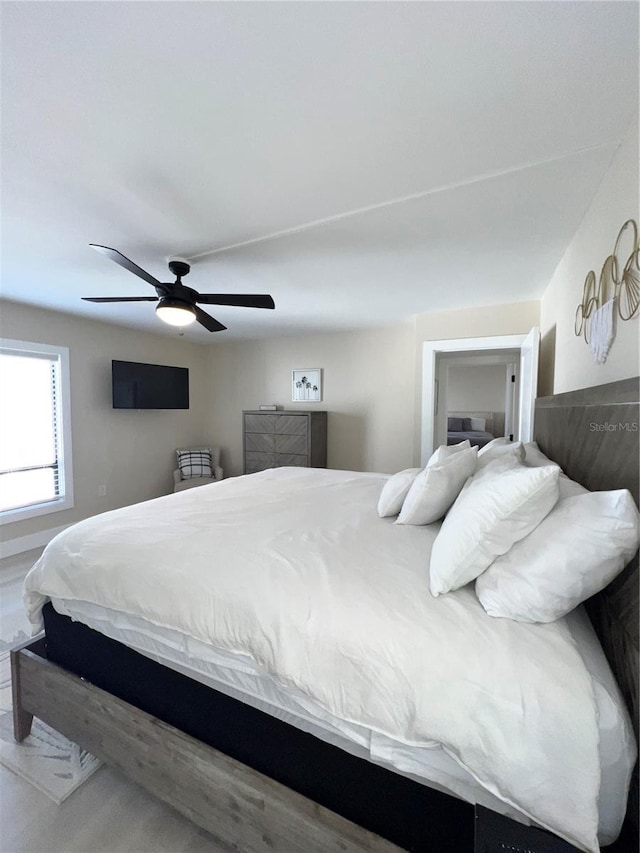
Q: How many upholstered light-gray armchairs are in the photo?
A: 1